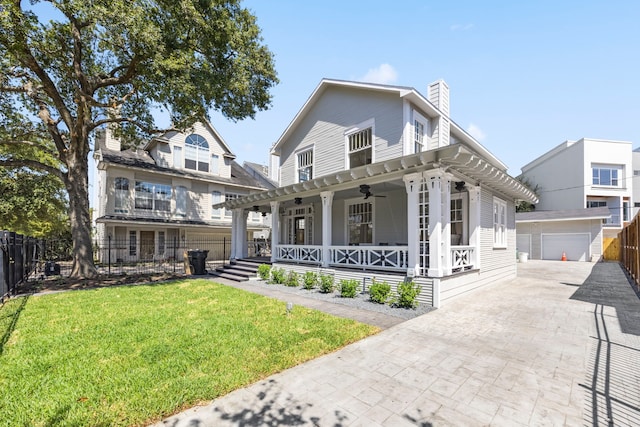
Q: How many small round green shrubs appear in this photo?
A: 8